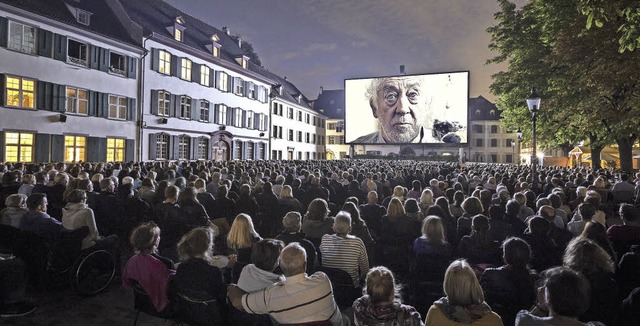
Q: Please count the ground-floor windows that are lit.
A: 3